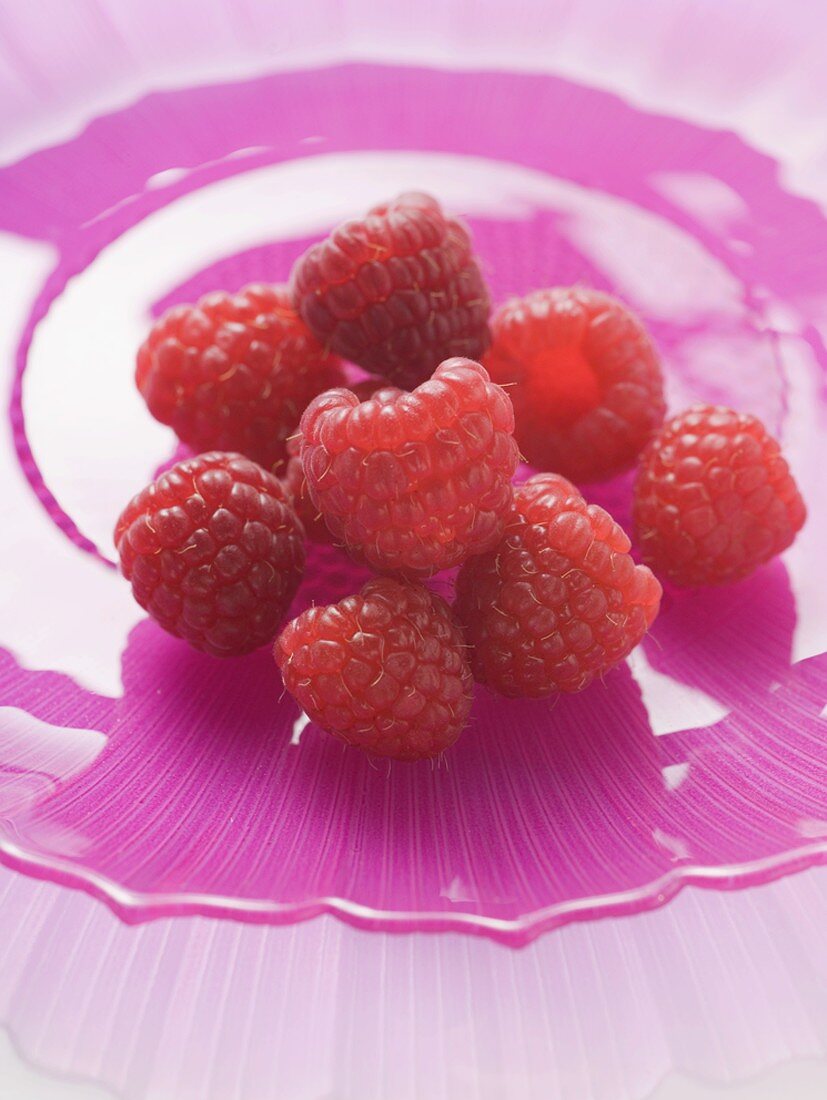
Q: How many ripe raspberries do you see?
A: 9